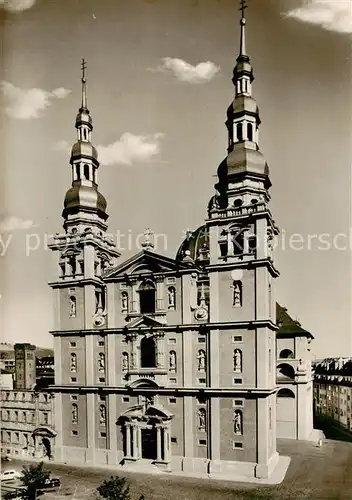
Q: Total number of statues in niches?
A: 14